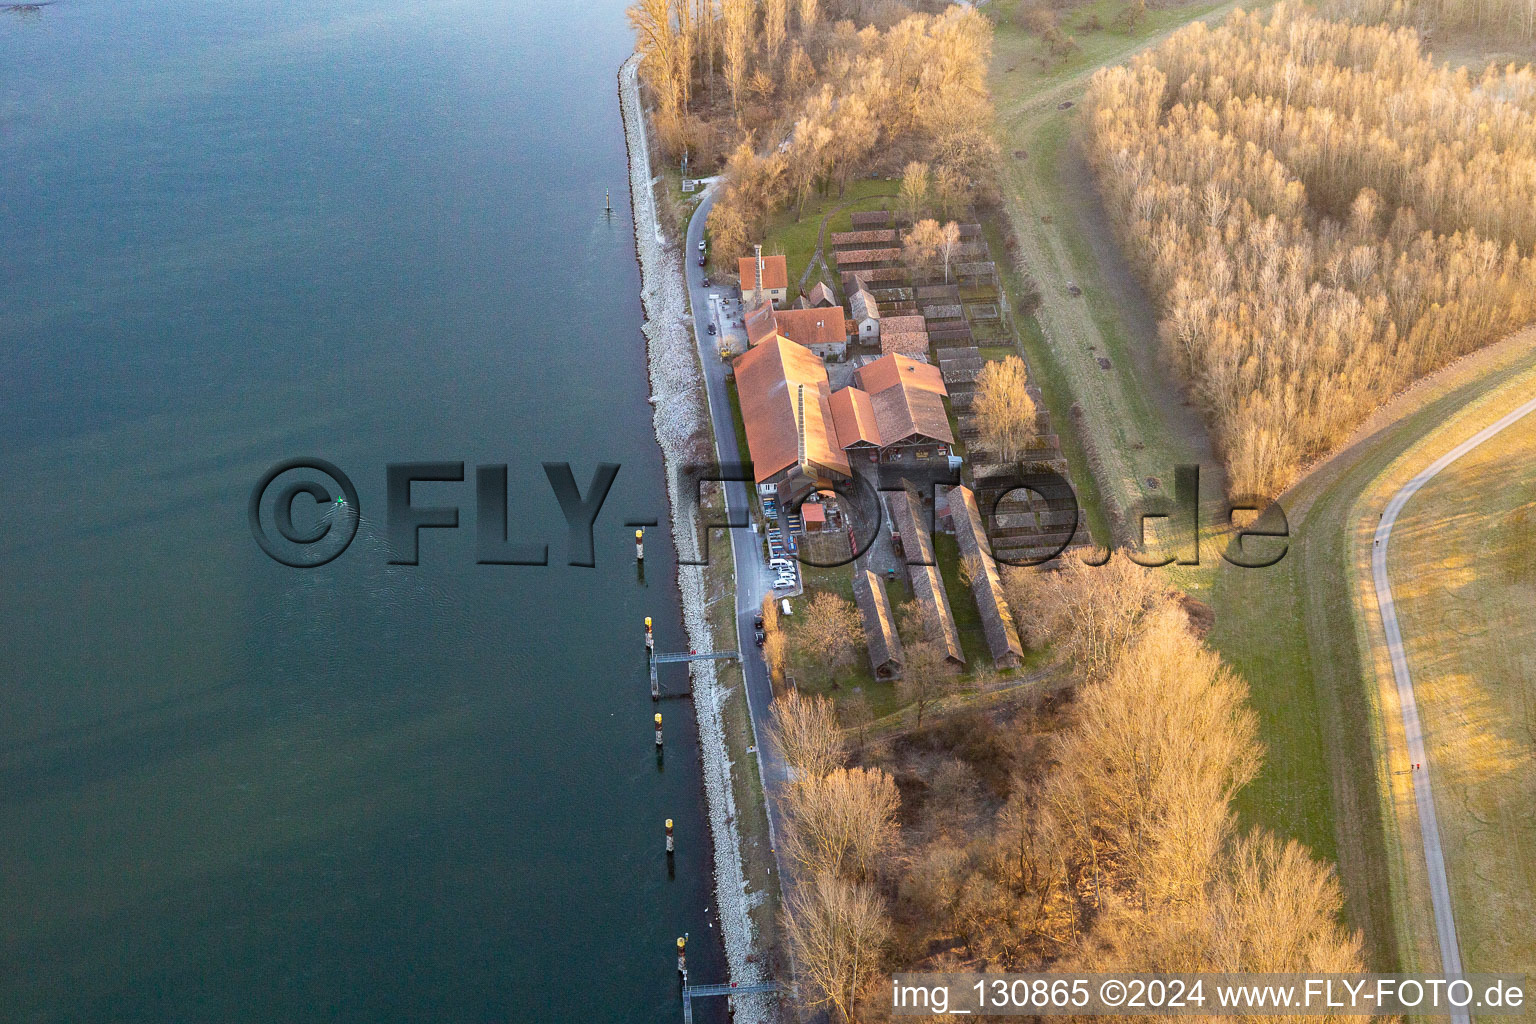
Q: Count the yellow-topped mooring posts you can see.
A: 5